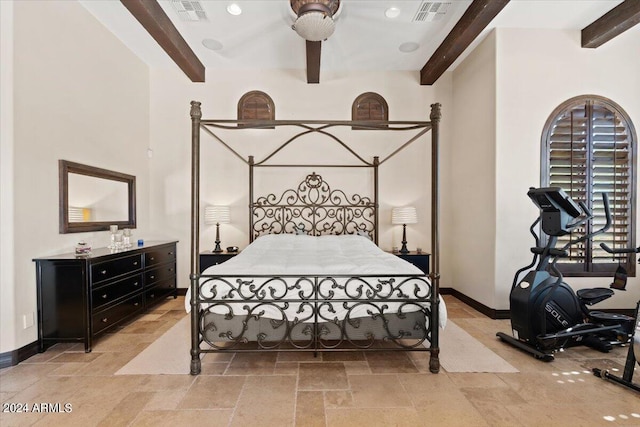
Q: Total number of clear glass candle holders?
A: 3